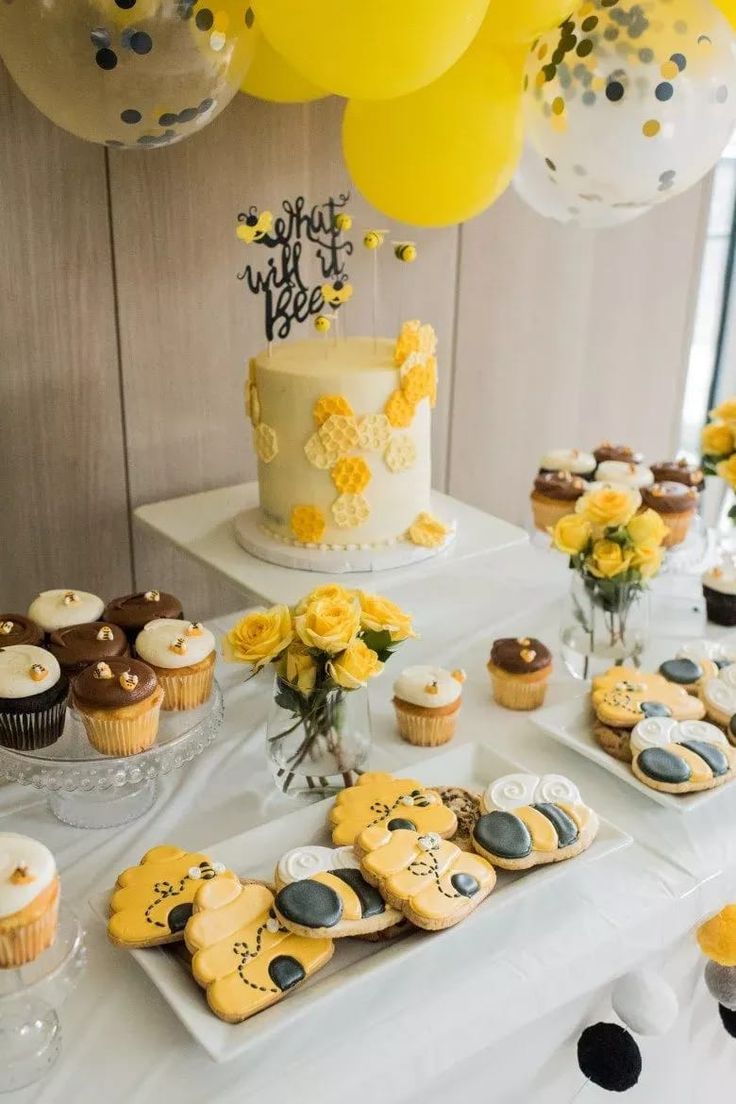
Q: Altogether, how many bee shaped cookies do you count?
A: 5